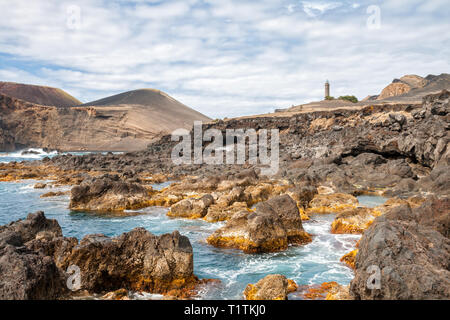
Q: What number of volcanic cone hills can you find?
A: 2